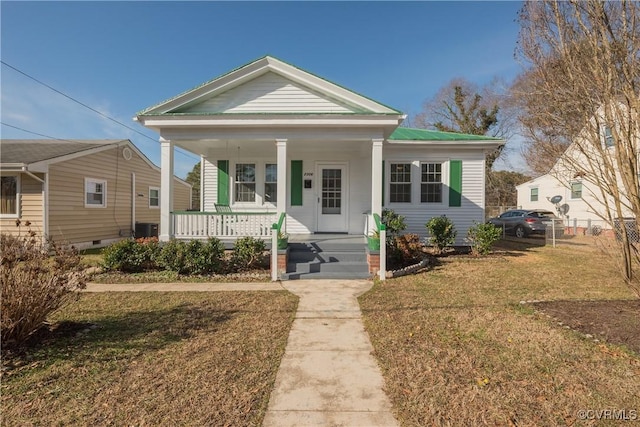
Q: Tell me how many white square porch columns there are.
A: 3